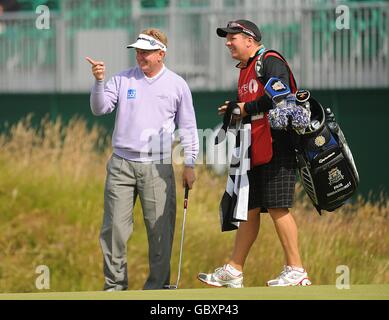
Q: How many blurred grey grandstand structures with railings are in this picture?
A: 1